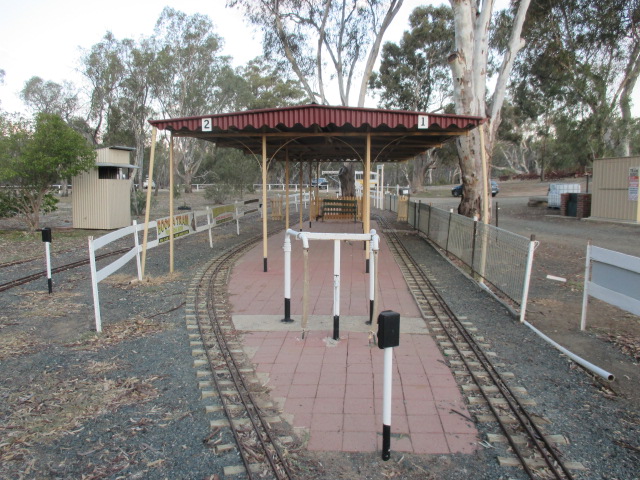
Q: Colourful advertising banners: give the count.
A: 2